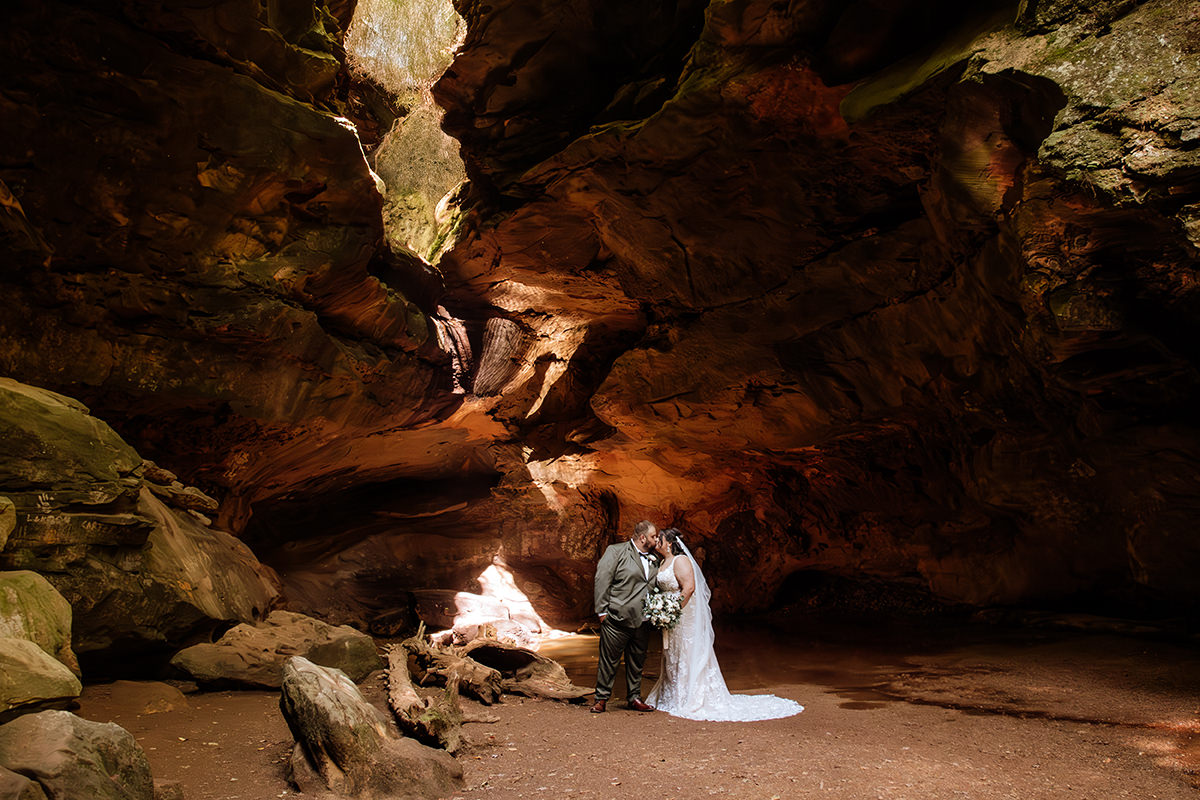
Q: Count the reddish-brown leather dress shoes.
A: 2